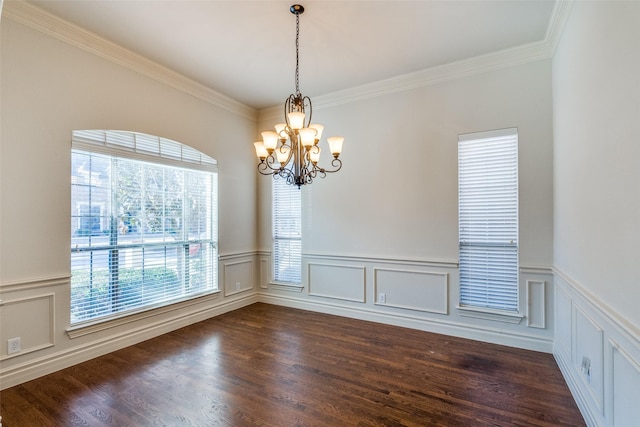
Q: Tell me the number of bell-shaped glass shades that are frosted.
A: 9